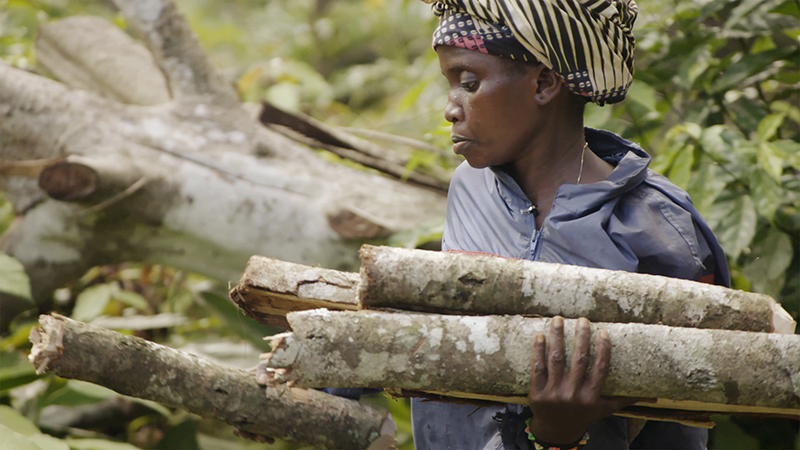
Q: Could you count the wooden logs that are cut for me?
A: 4